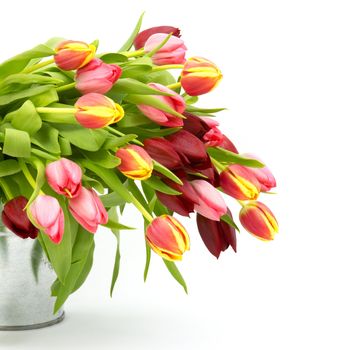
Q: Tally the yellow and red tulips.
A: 7